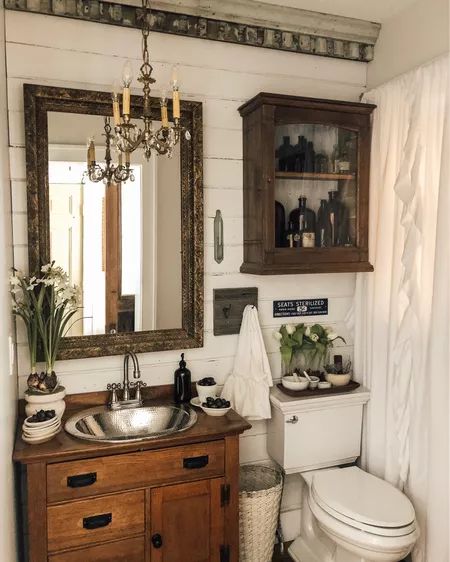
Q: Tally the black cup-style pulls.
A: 3